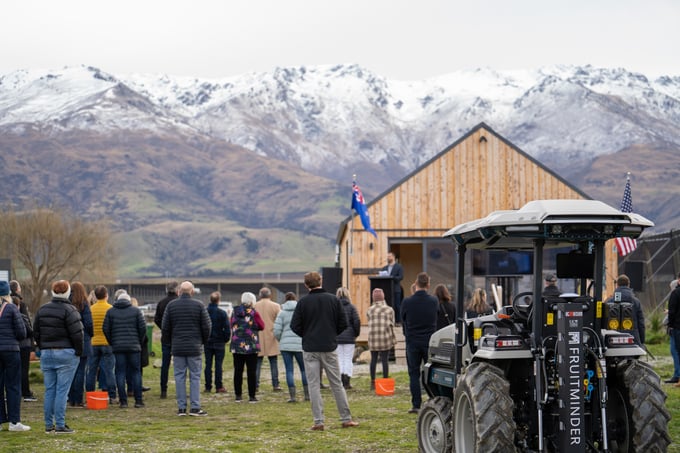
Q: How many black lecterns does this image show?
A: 1